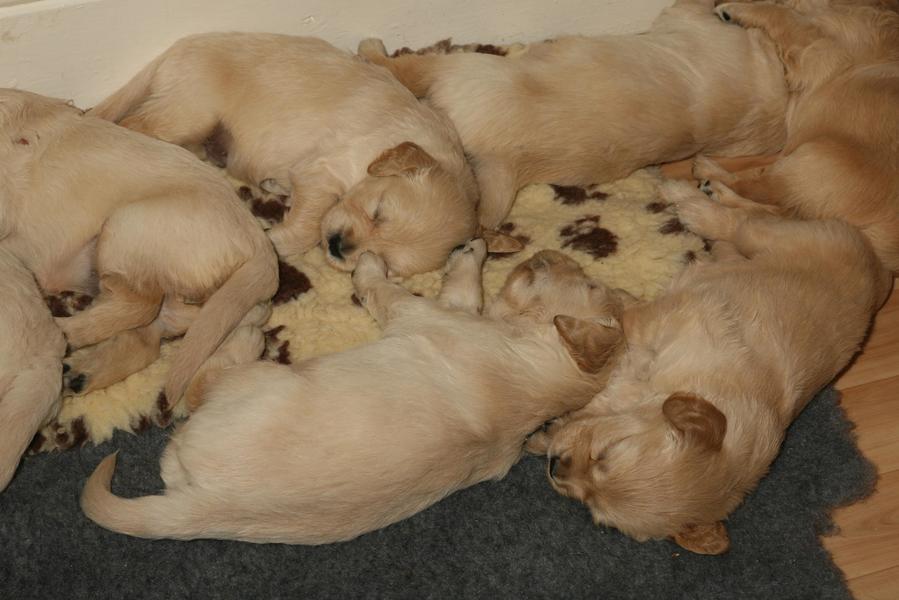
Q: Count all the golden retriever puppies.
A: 7